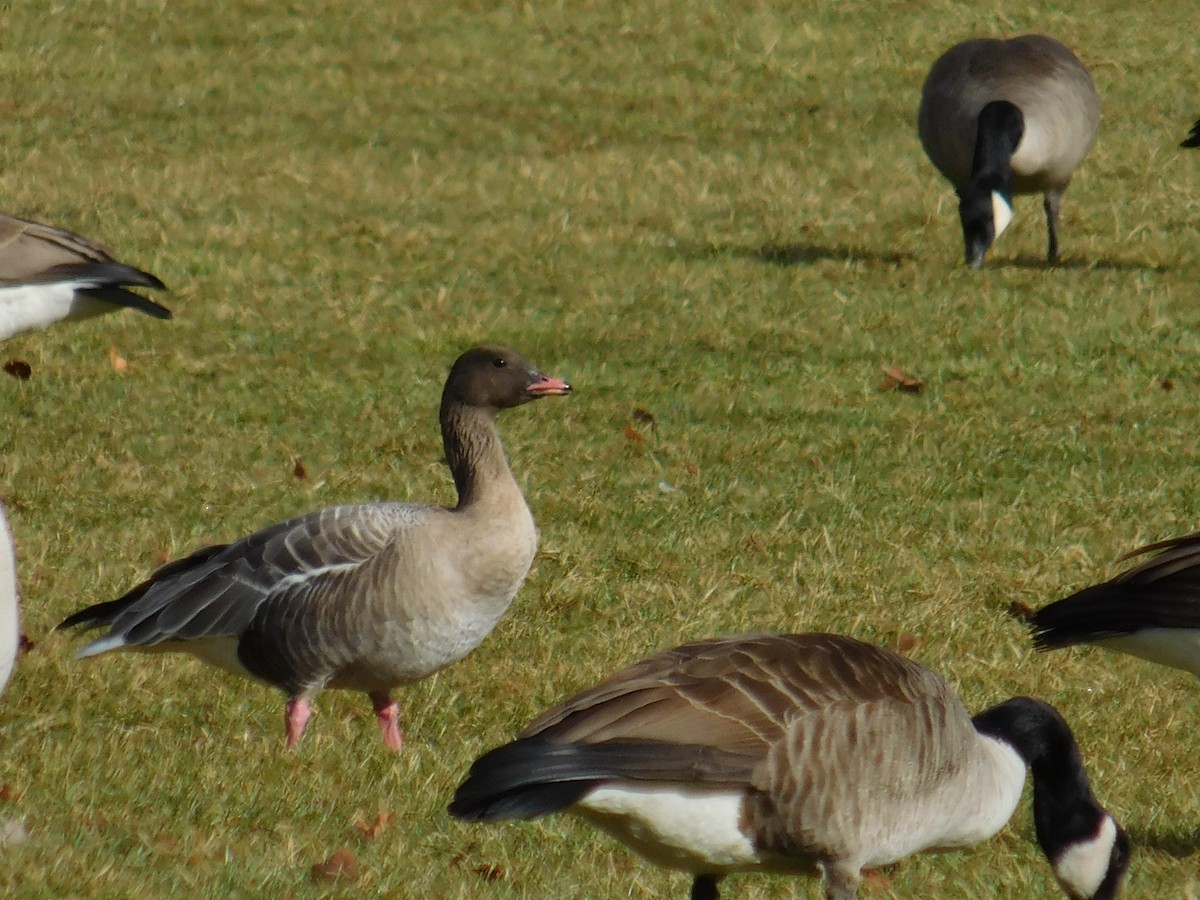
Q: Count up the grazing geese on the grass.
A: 2